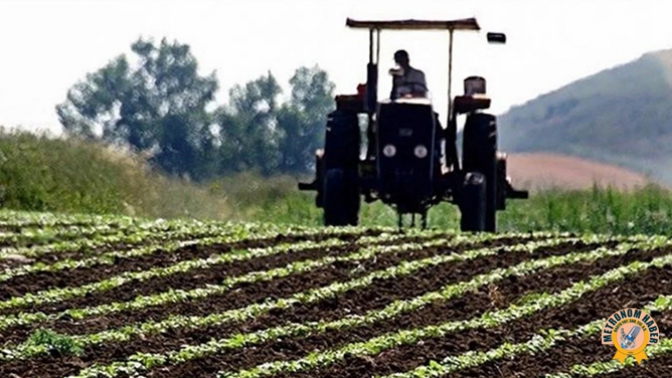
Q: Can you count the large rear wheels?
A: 2